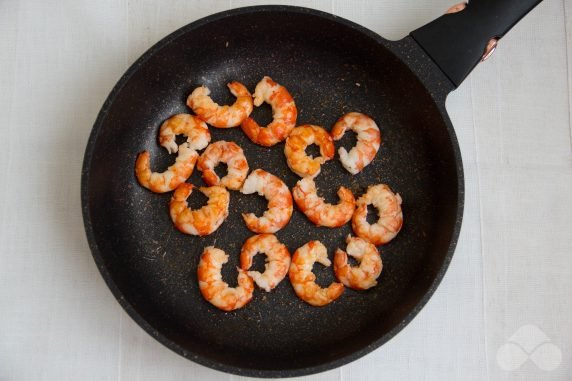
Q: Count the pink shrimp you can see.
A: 15